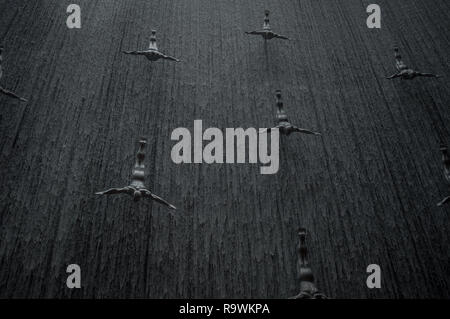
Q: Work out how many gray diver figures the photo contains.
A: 8